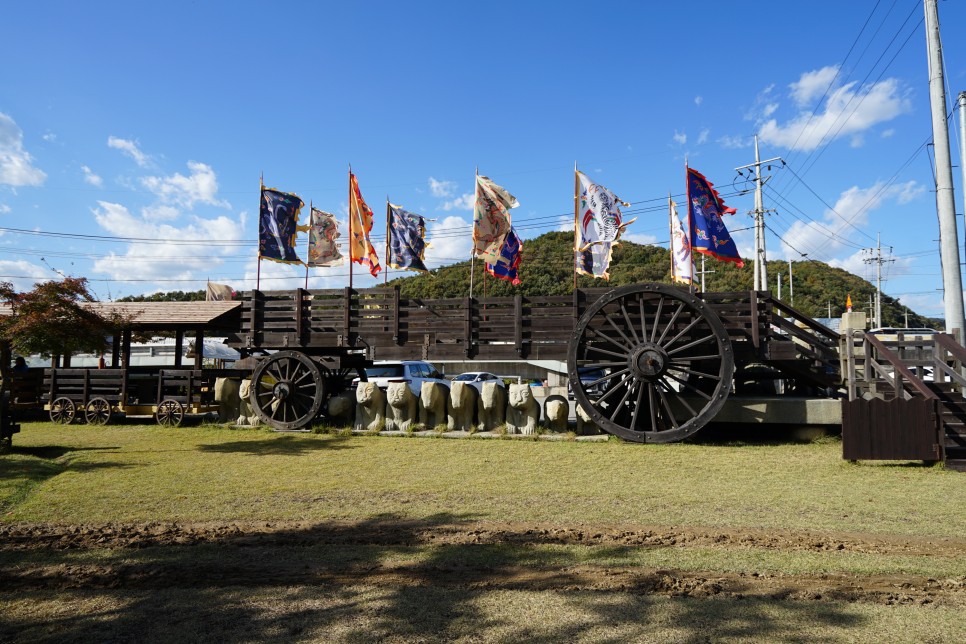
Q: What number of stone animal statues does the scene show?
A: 12